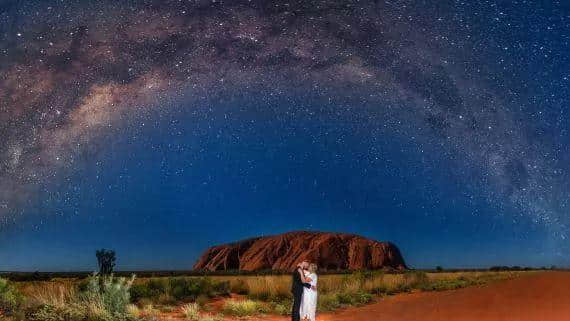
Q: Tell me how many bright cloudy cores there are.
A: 1